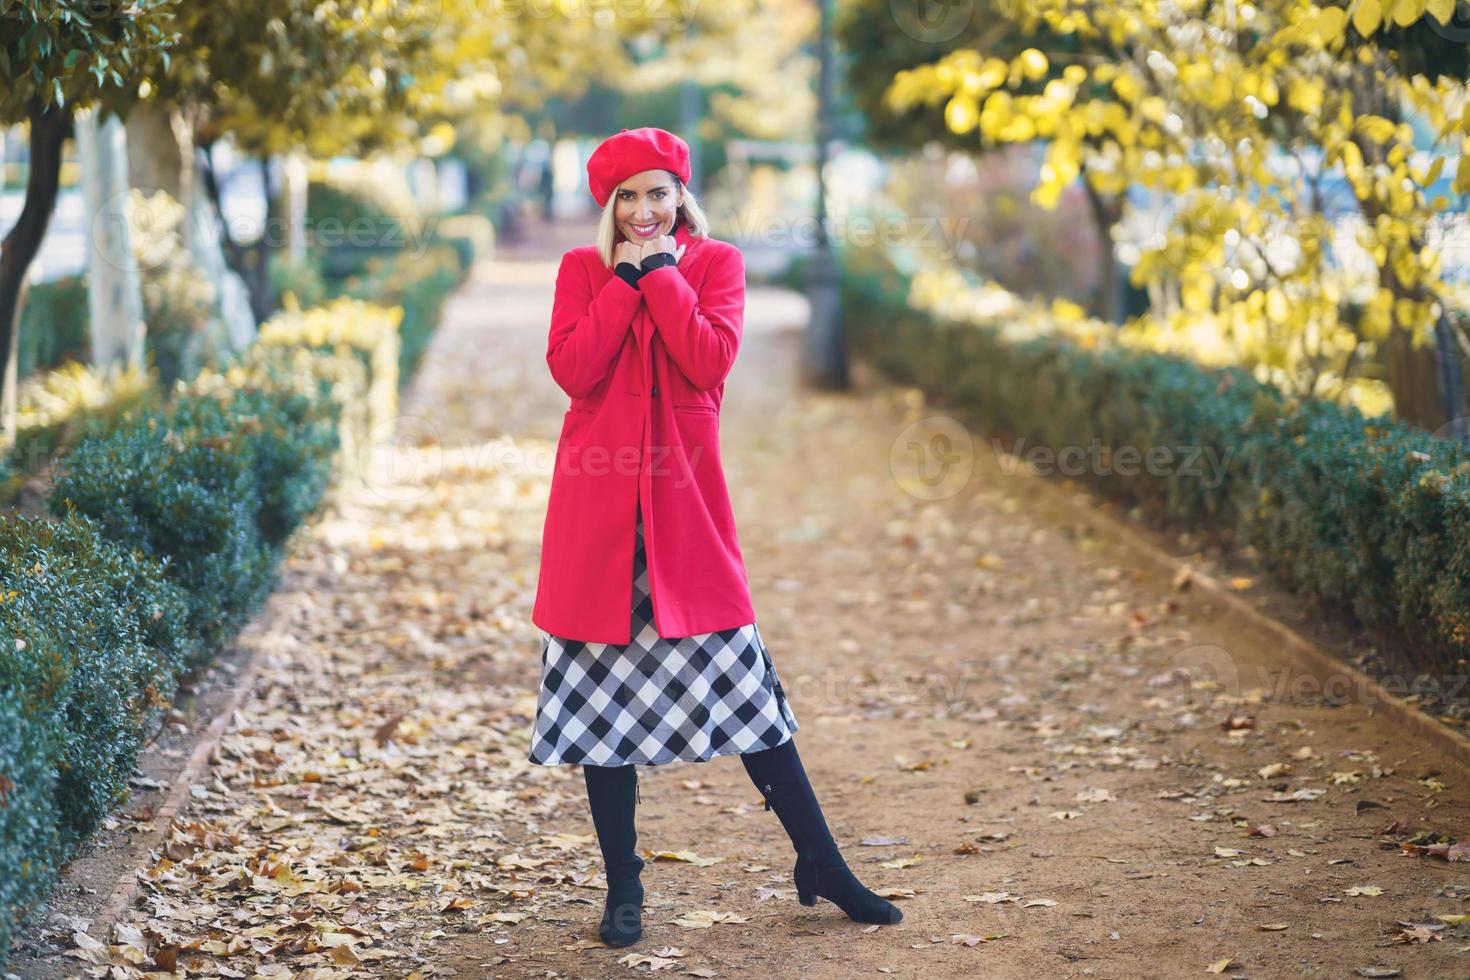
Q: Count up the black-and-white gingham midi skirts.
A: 1